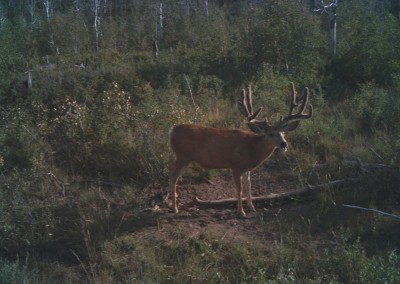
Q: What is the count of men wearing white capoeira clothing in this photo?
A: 0